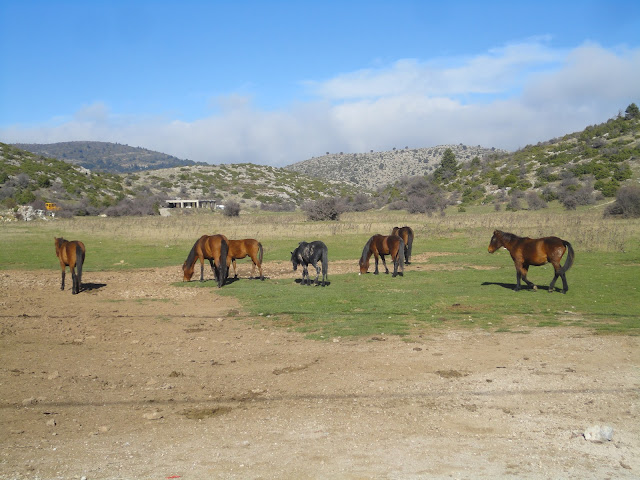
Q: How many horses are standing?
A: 7